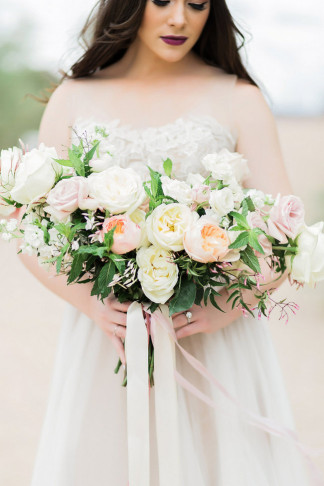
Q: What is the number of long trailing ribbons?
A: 4